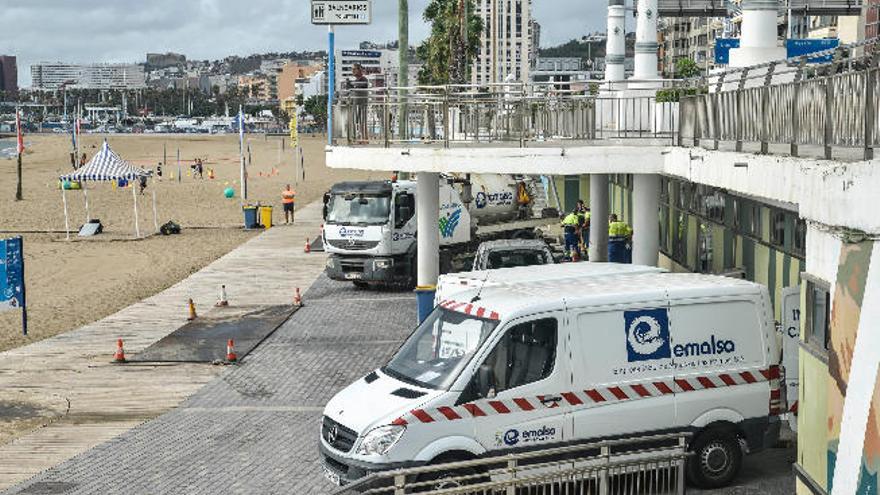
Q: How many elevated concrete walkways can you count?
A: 1